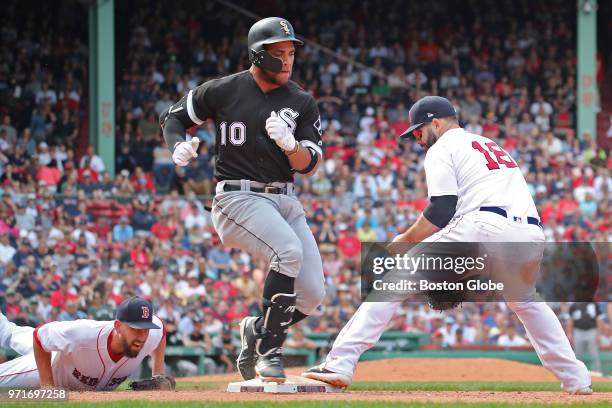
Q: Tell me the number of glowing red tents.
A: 0